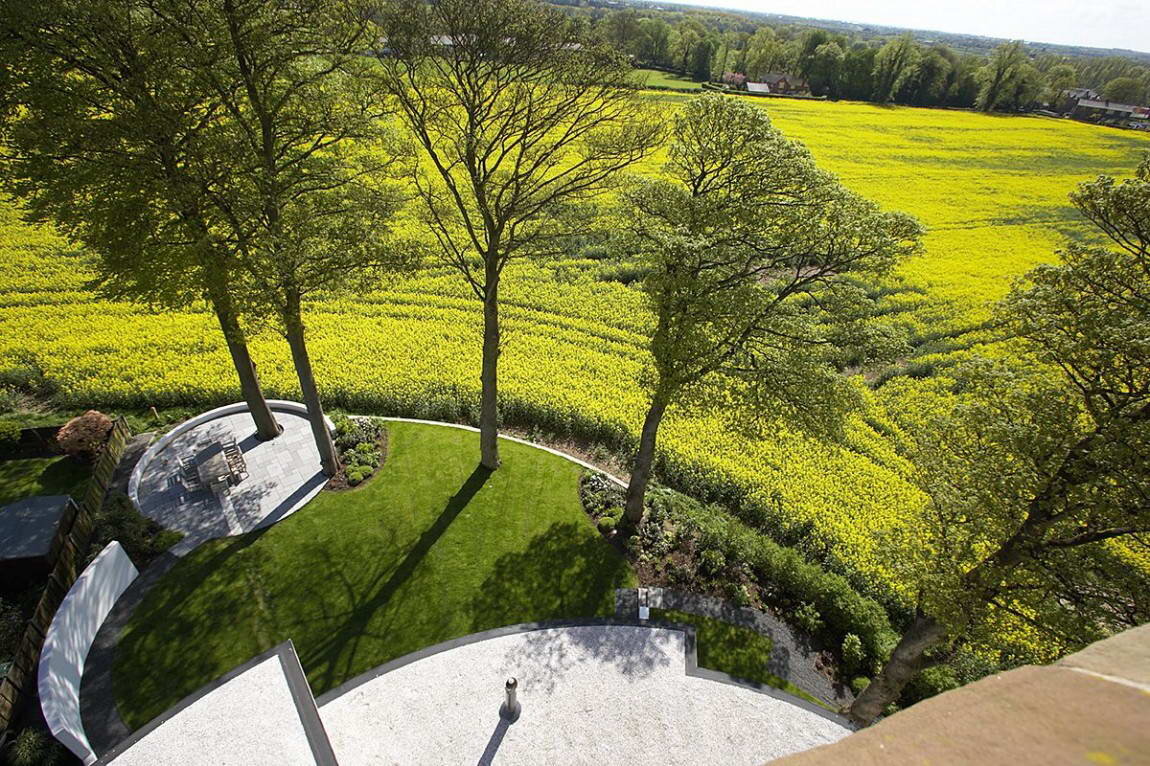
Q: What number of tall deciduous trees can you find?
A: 5